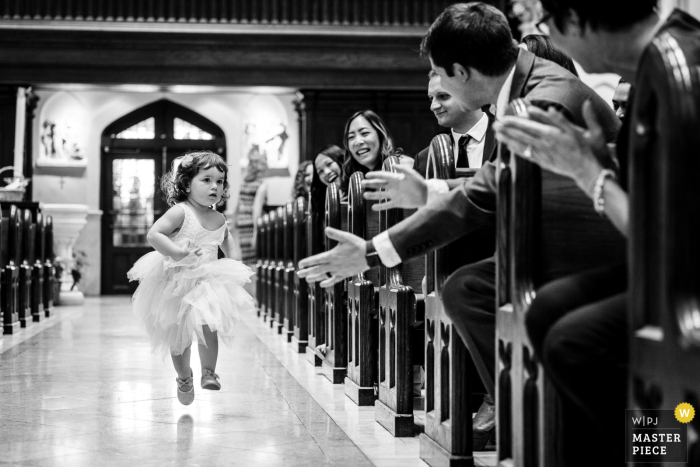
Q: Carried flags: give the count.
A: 0